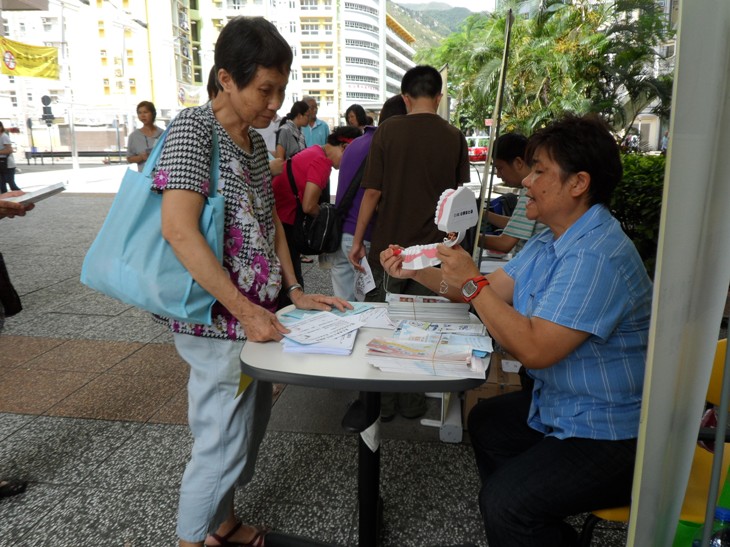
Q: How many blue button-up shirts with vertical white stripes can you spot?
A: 1